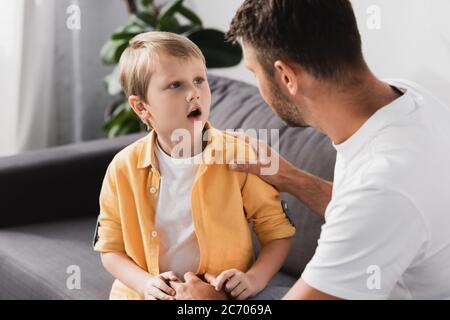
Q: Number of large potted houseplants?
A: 1